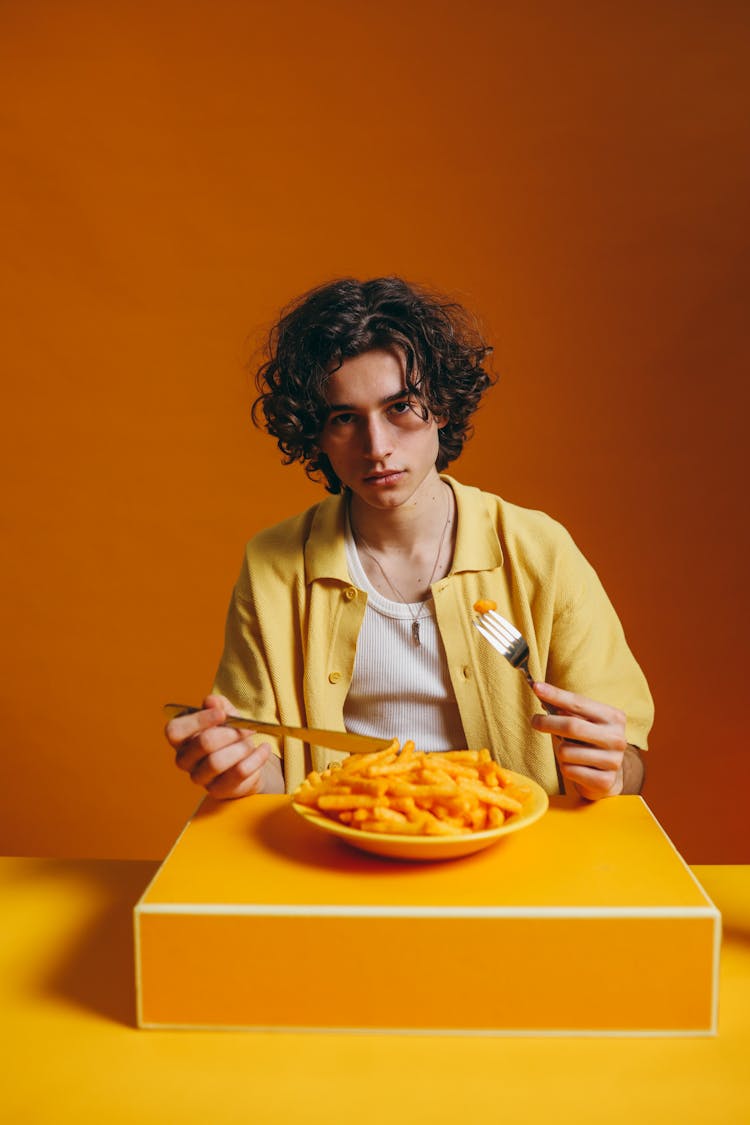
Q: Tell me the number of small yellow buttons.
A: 2